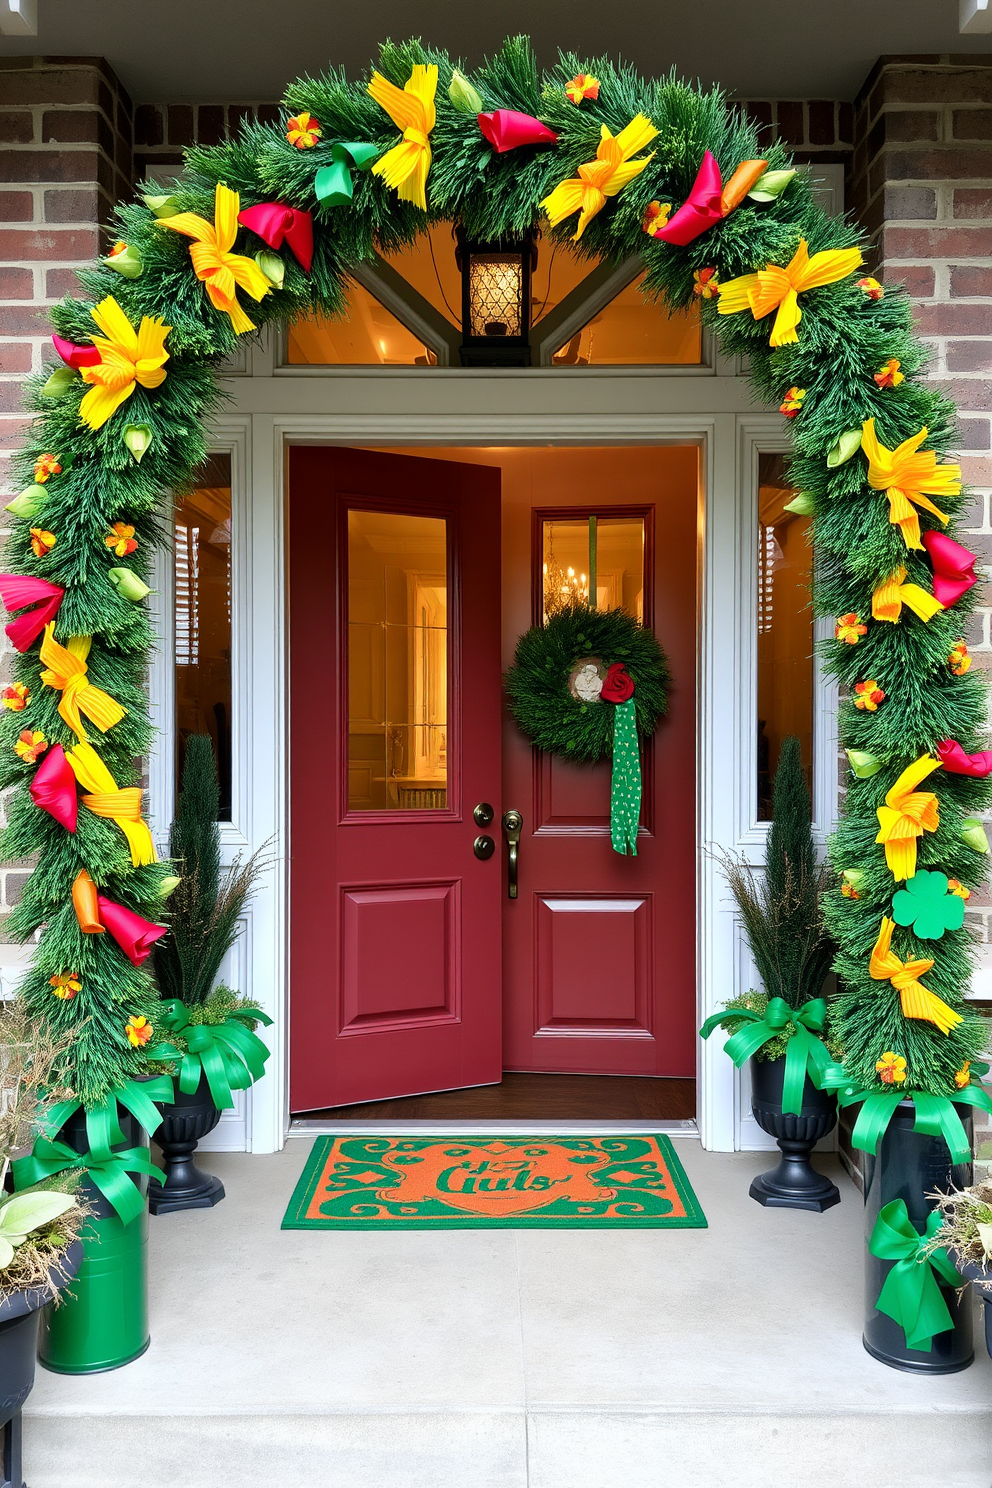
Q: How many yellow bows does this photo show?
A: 11